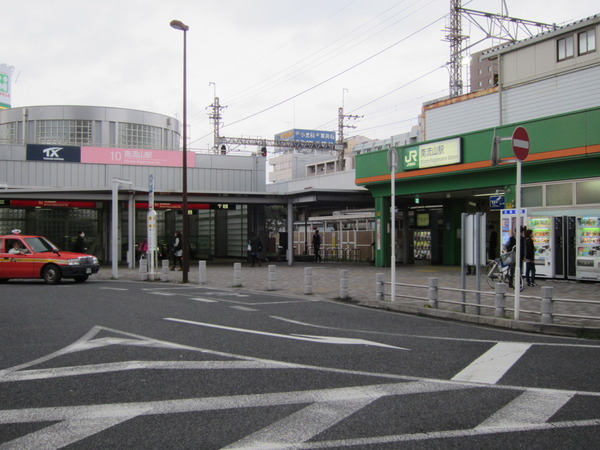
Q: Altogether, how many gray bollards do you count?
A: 11